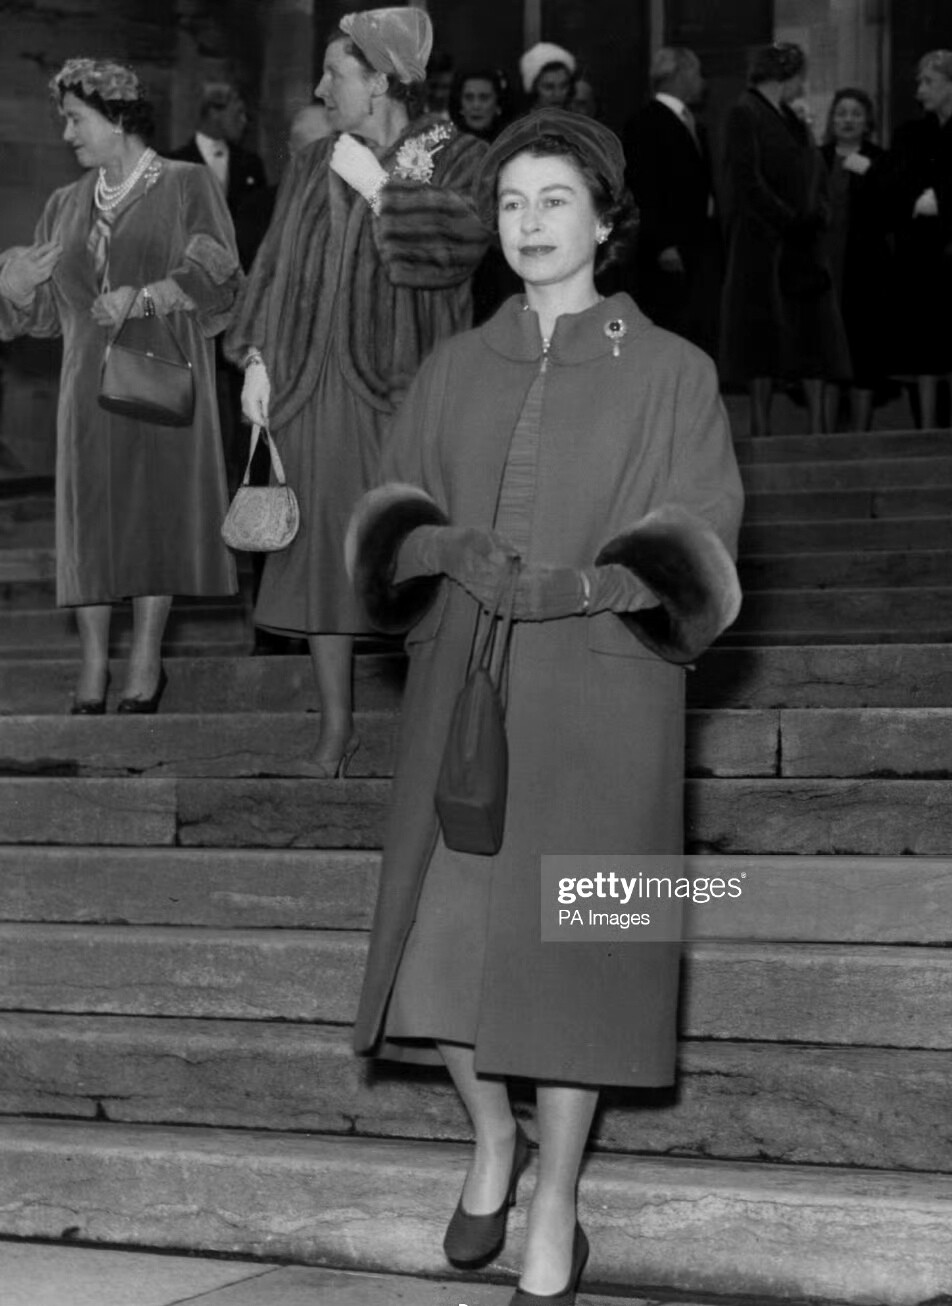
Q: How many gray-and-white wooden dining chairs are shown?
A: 0